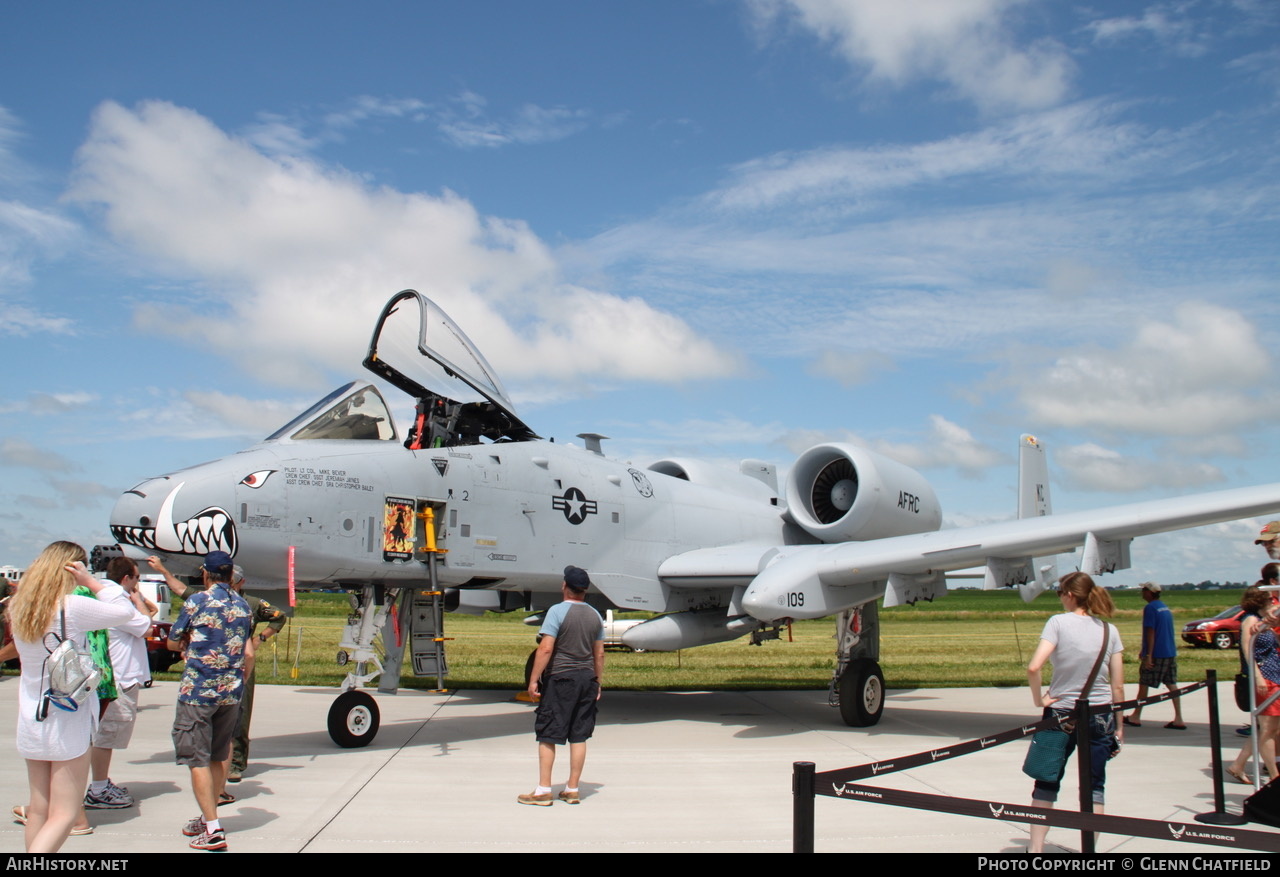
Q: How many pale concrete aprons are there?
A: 1